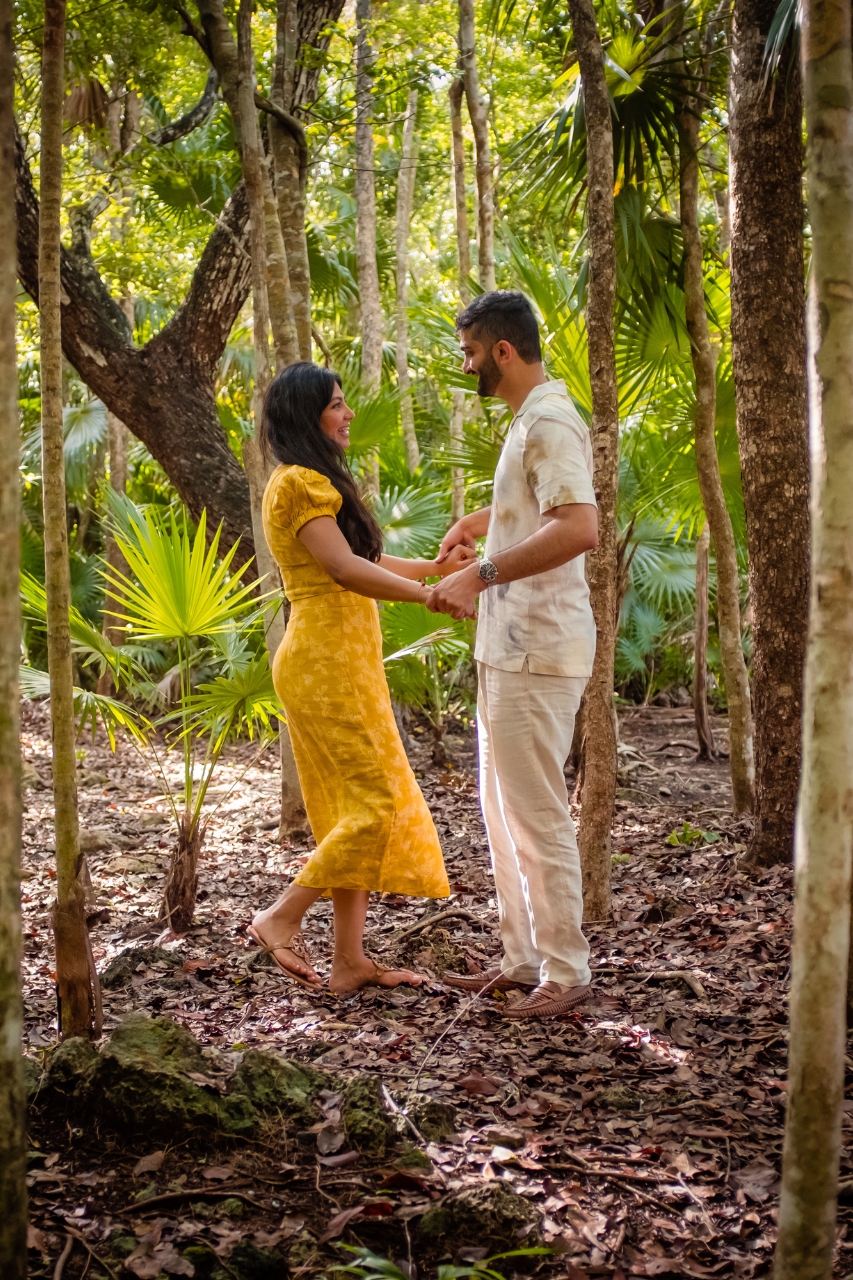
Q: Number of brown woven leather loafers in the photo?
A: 2